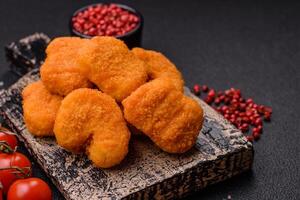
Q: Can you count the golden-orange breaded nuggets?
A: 6